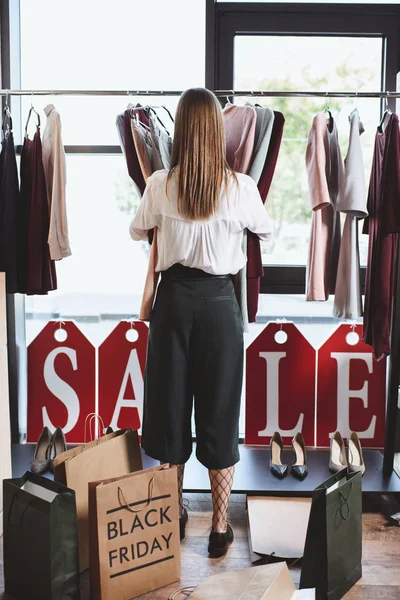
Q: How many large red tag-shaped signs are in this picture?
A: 4